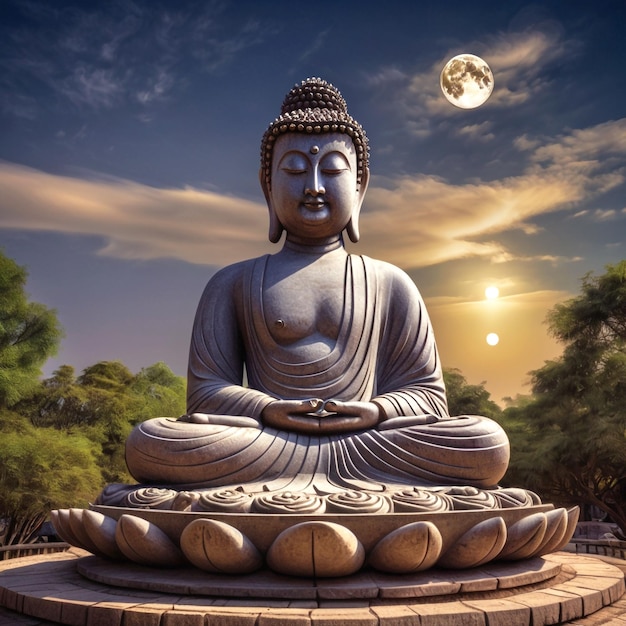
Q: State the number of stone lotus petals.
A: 12